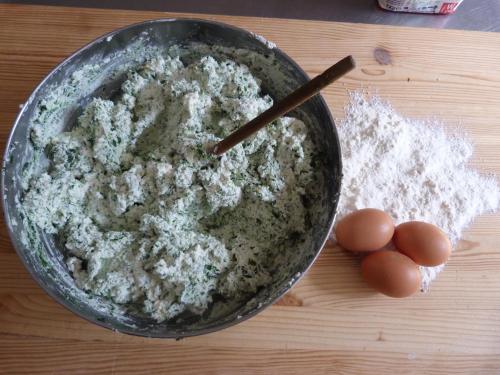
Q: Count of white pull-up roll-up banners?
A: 0